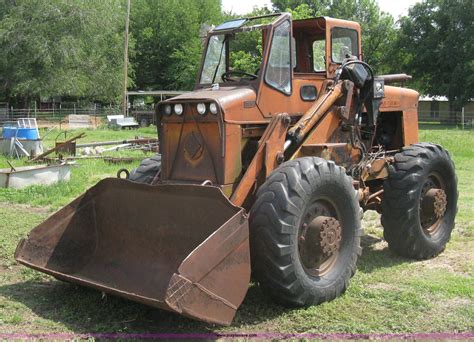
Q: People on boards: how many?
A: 0